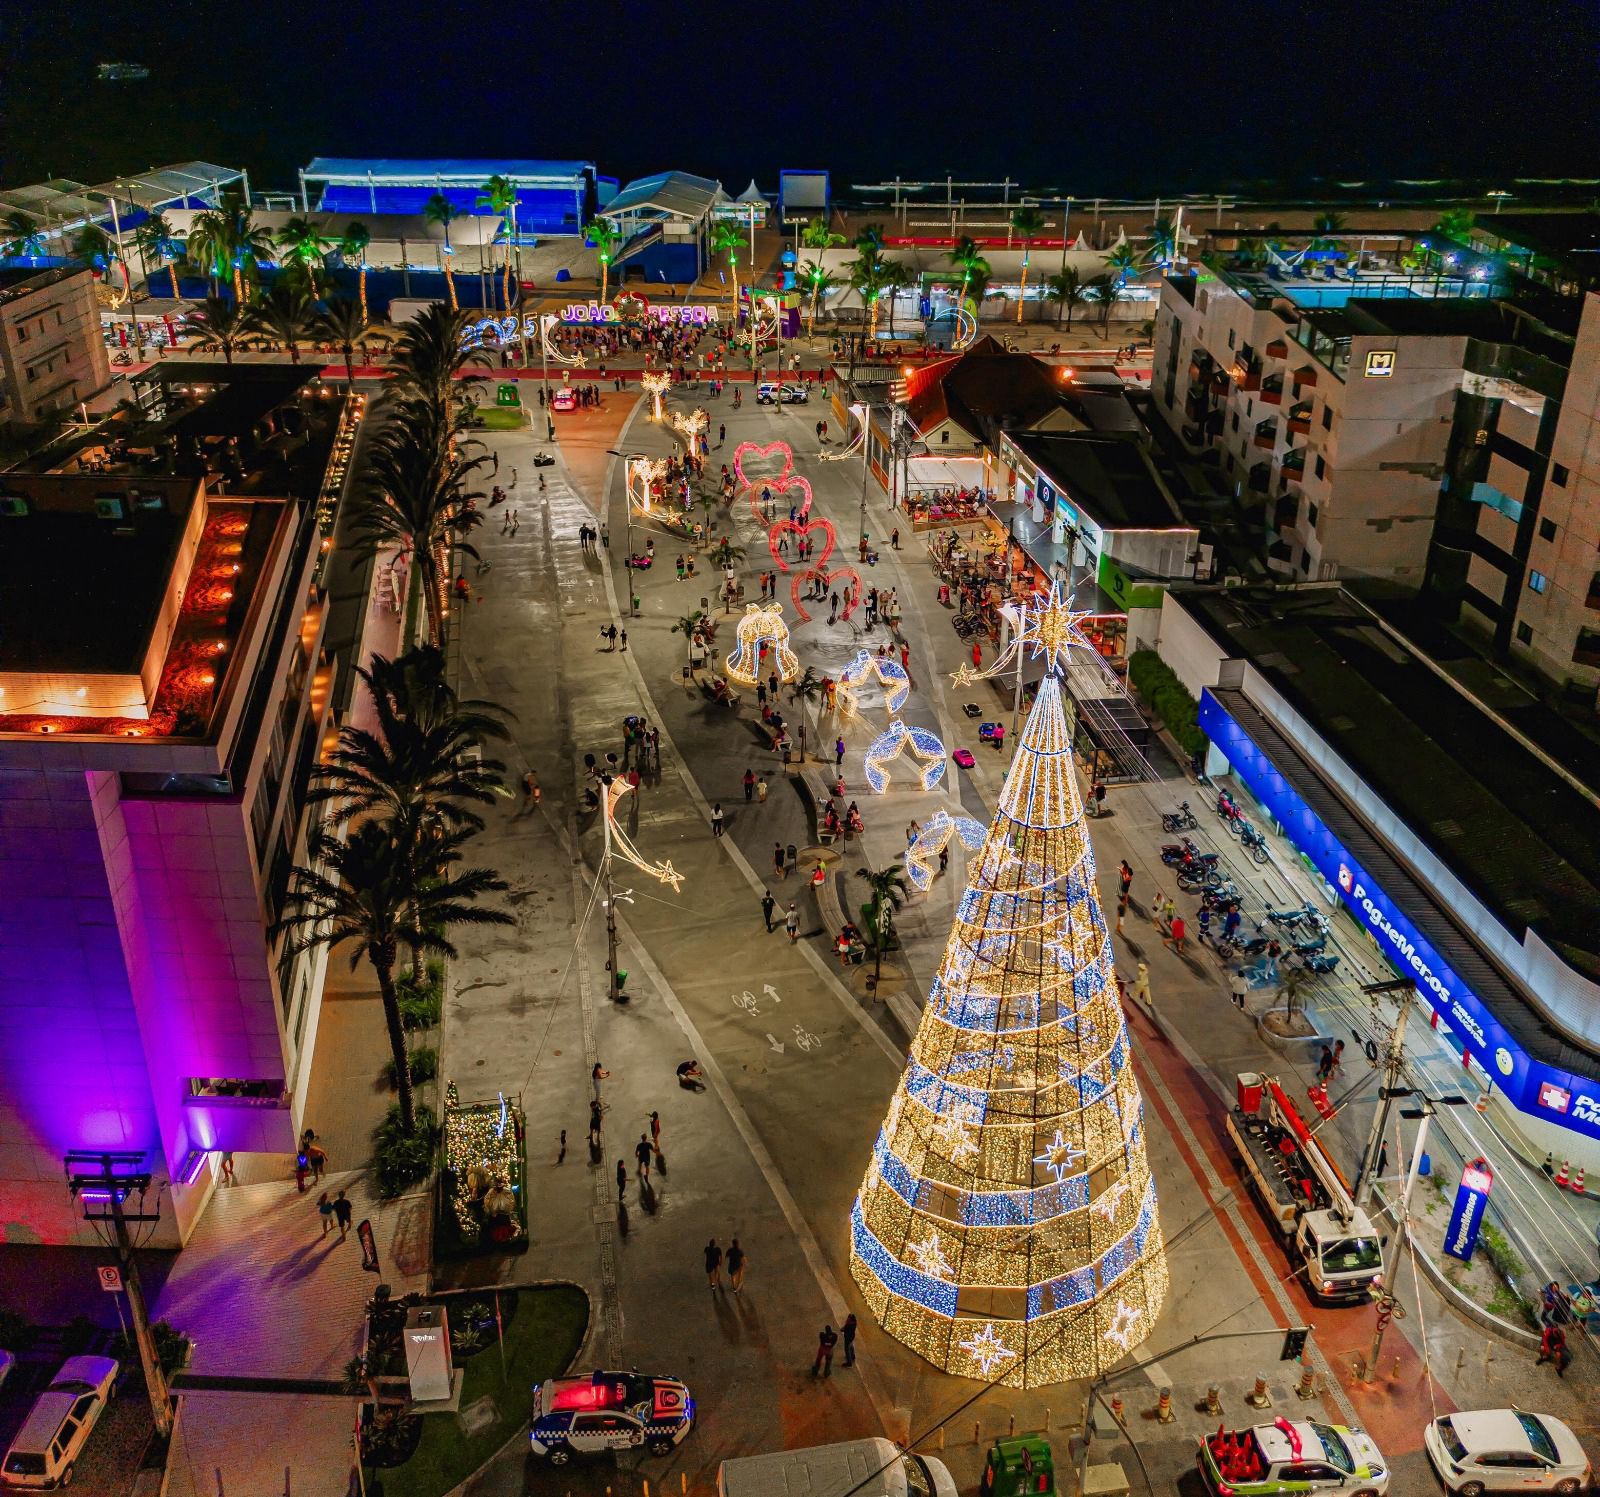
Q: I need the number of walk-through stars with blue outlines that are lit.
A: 3